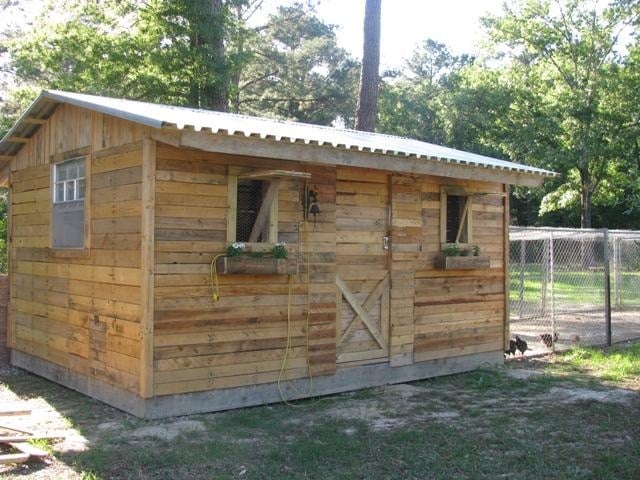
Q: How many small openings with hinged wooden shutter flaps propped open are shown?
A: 2